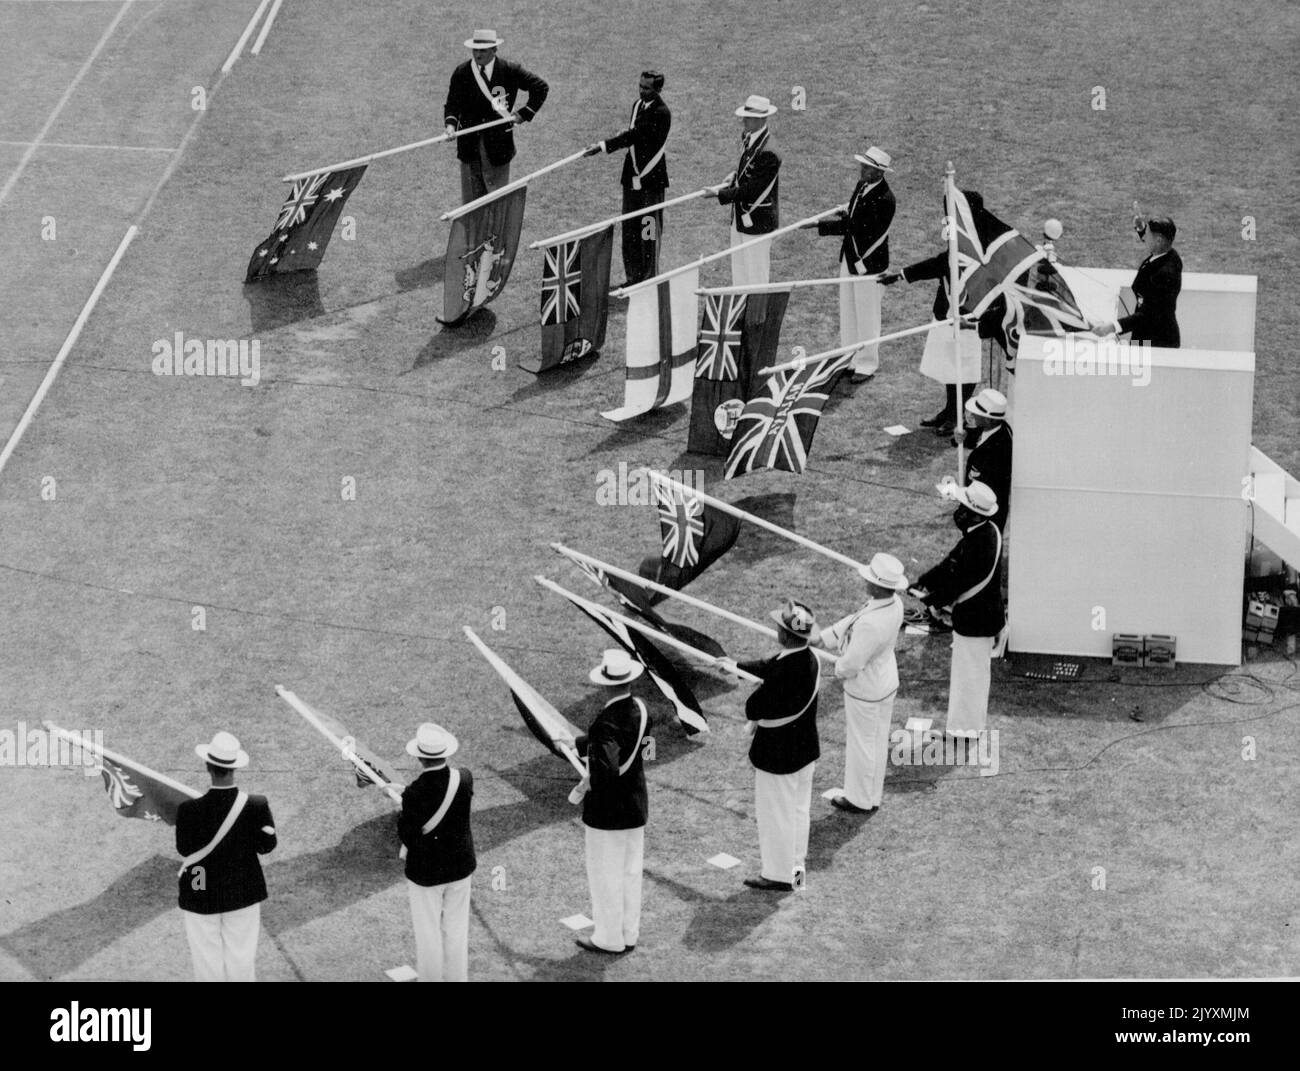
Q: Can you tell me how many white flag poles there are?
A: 13